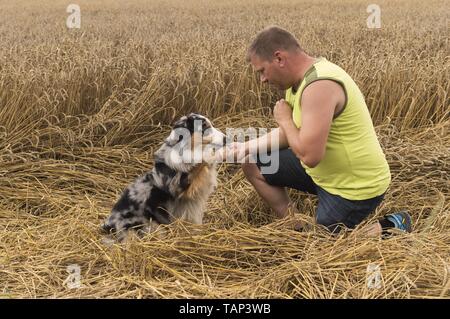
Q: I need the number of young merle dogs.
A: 1